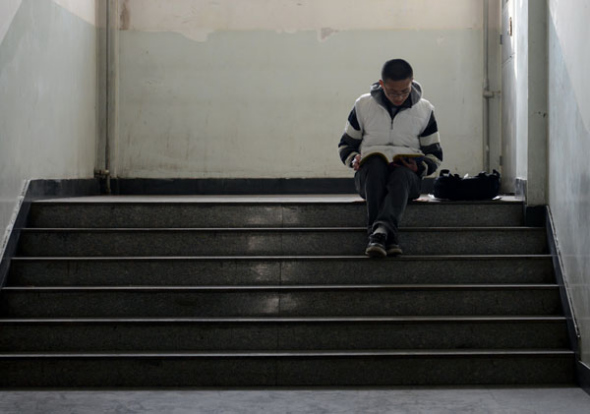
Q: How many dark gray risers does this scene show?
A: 6